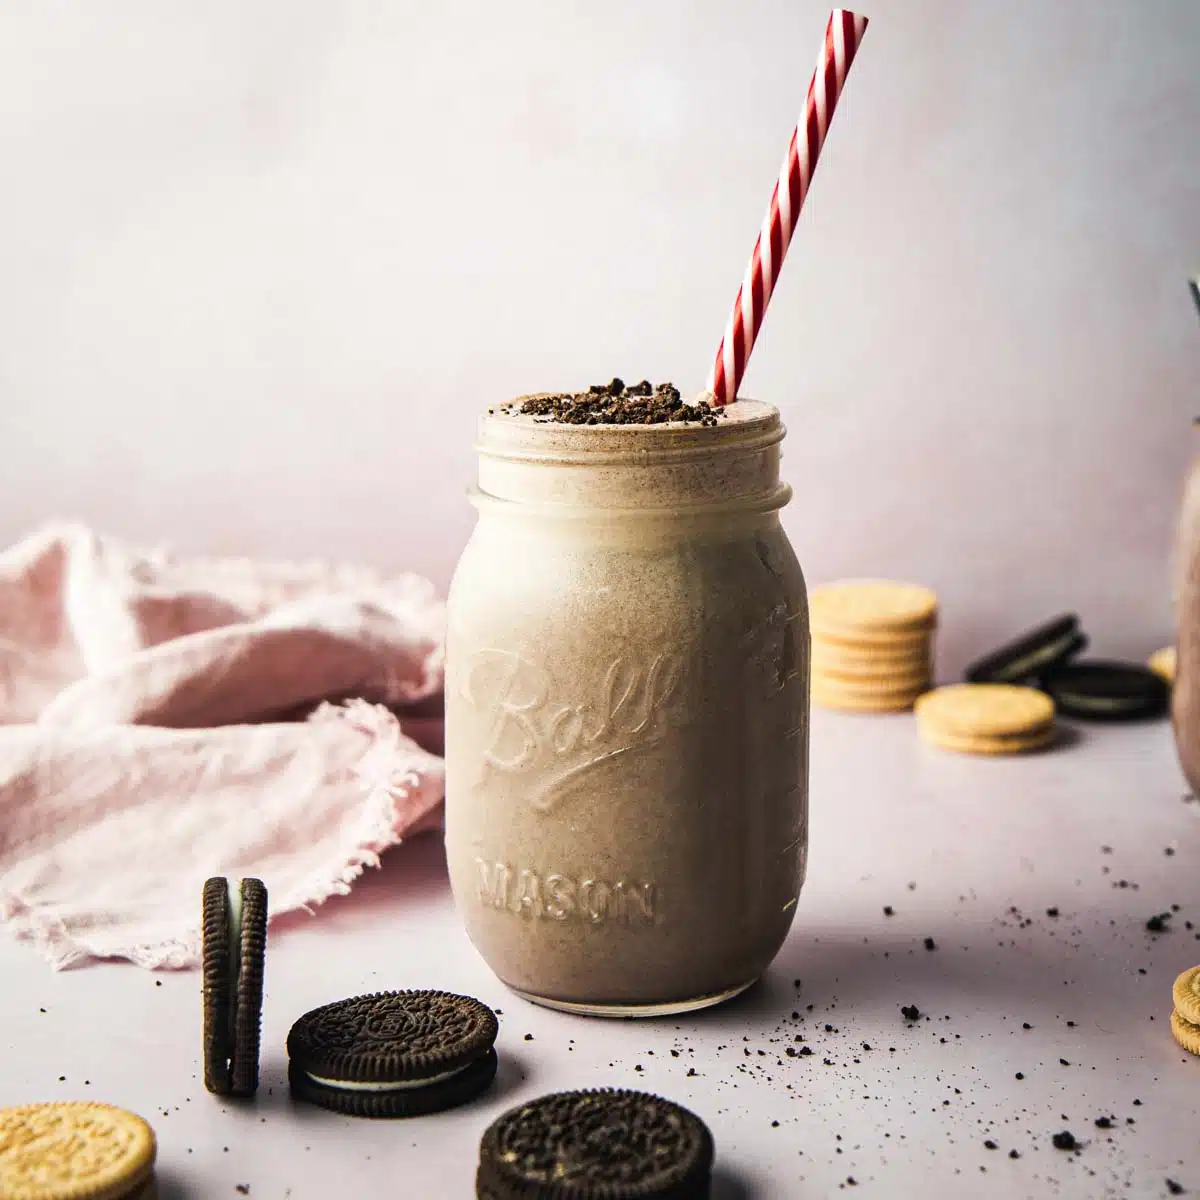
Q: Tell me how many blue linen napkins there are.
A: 0